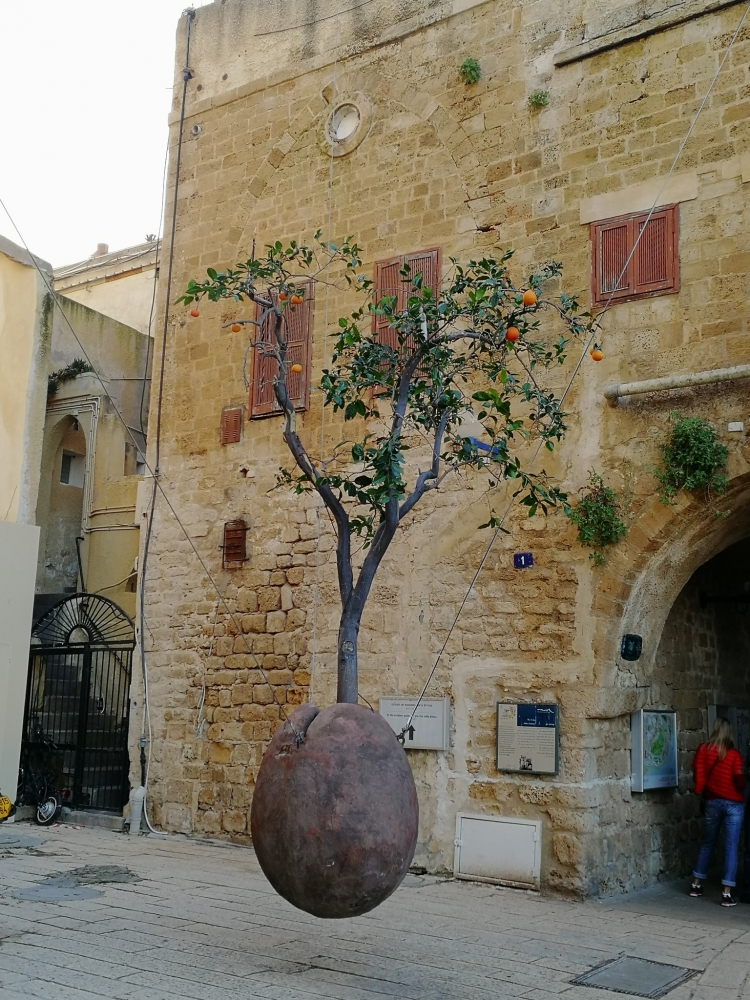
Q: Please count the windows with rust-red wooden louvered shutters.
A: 3